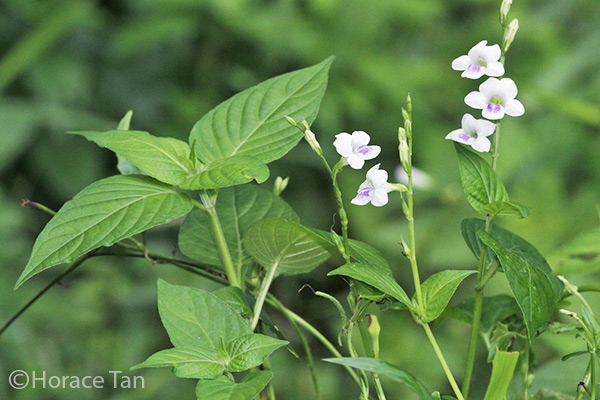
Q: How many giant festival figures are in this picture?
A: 0